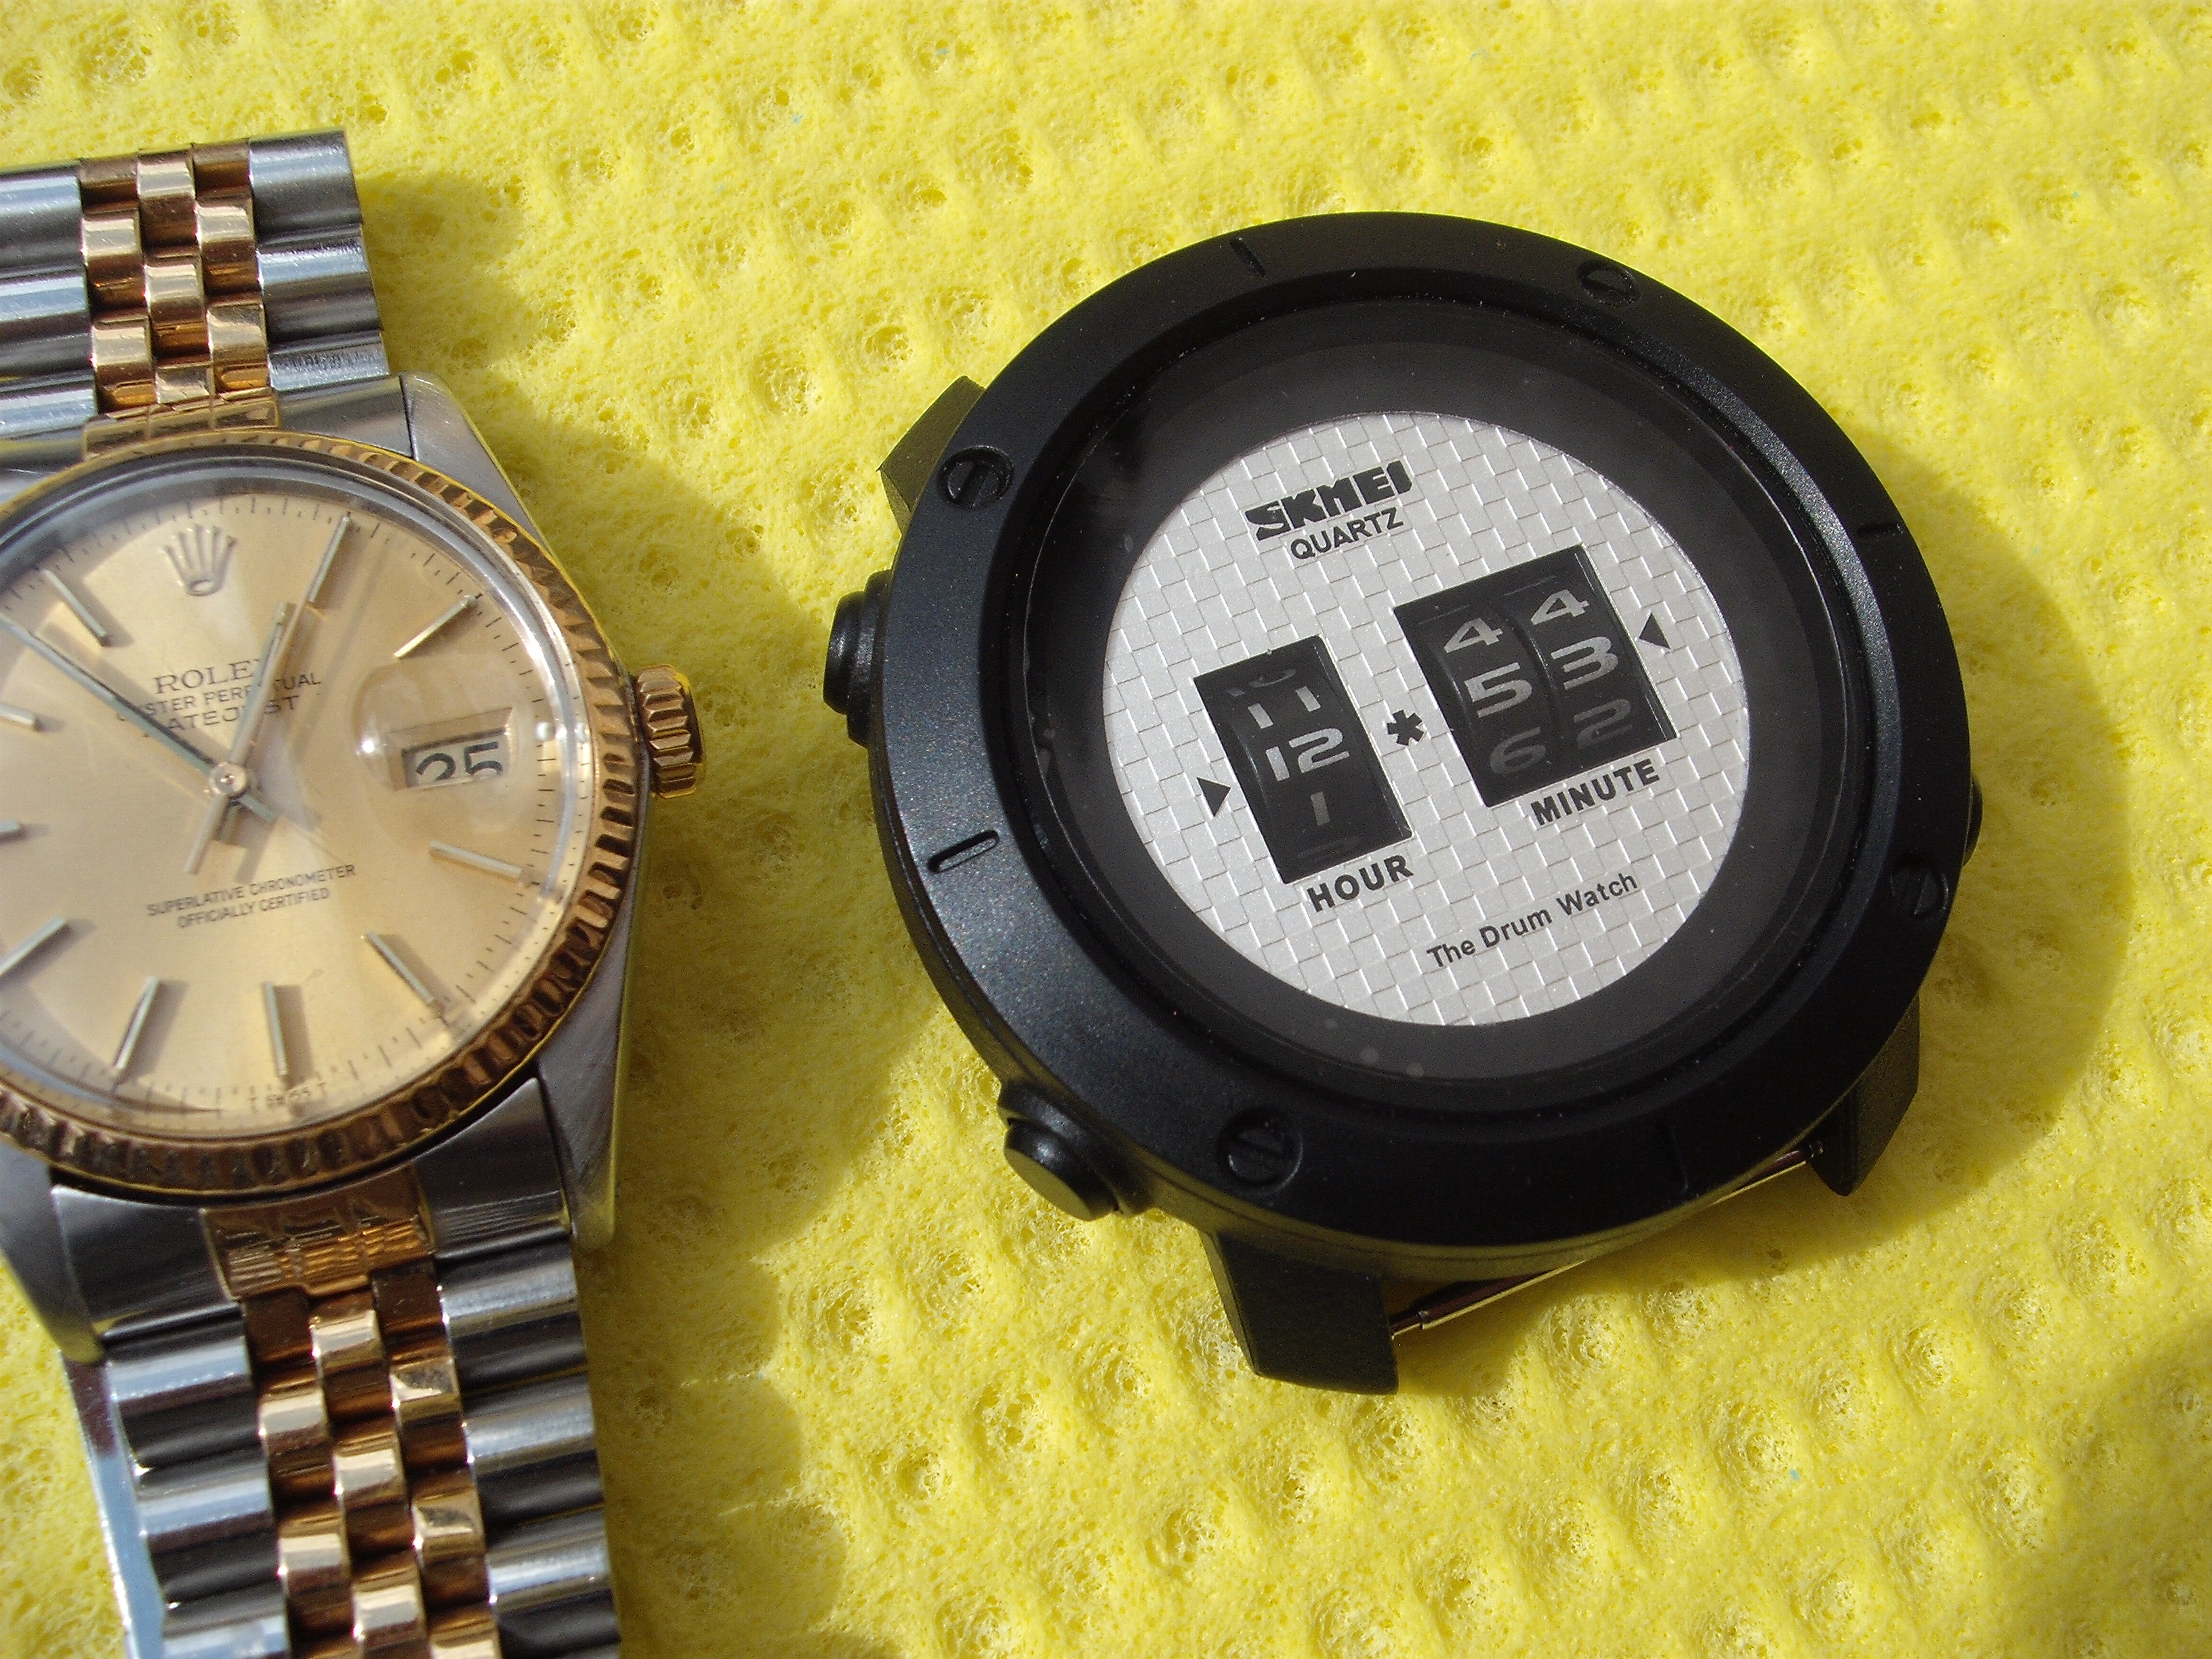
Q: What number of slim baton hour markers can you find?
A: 10